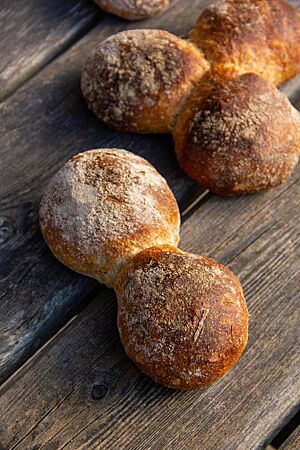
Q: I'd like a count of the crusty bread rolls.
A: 6